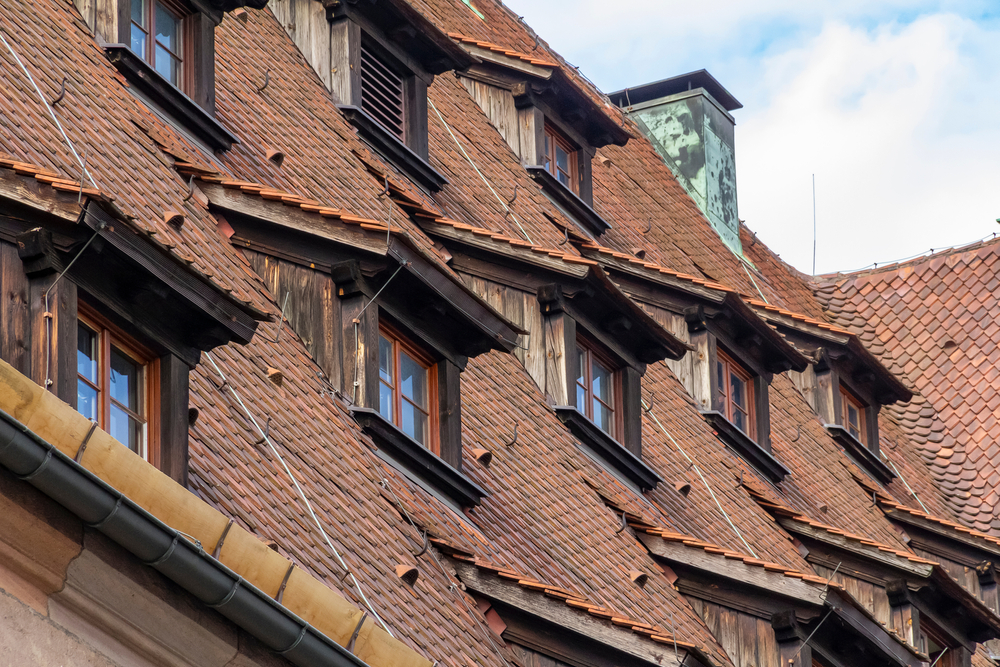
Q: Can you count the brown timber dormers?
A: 12